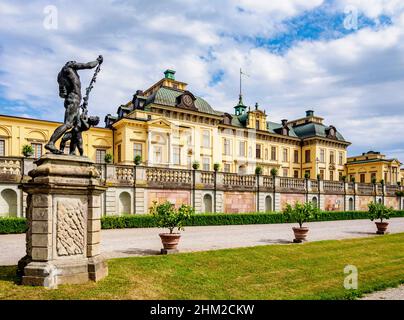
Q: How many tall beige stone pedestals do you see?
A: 1